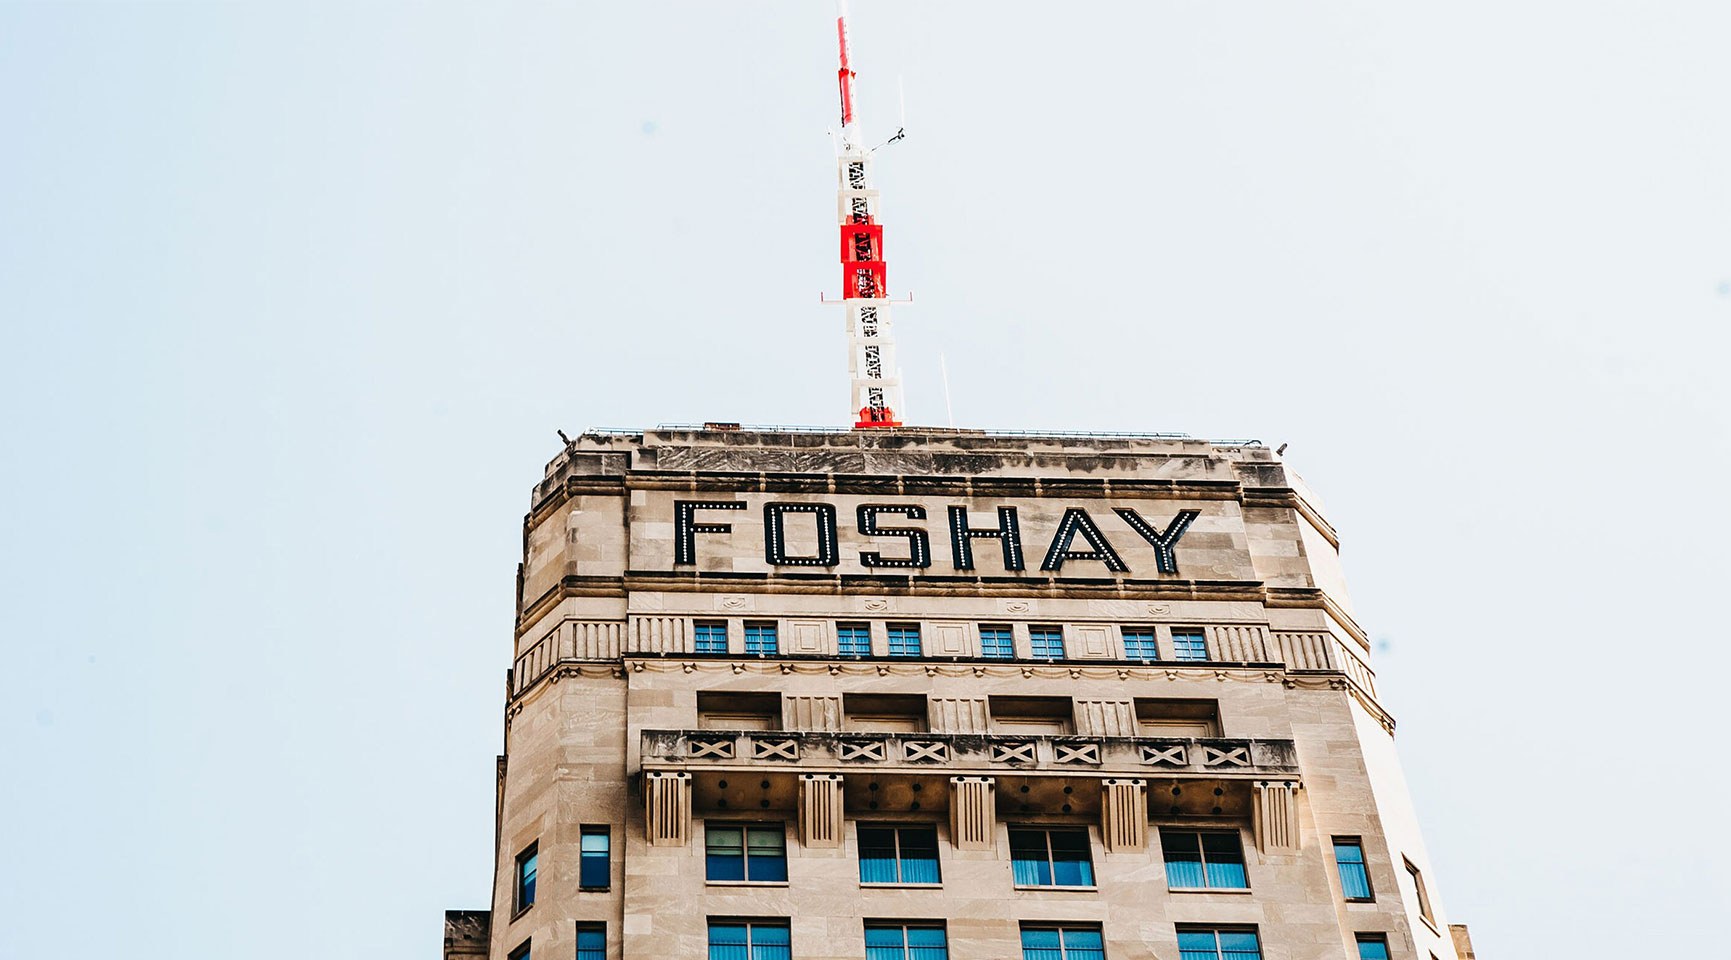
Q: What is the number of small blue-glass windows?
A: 8